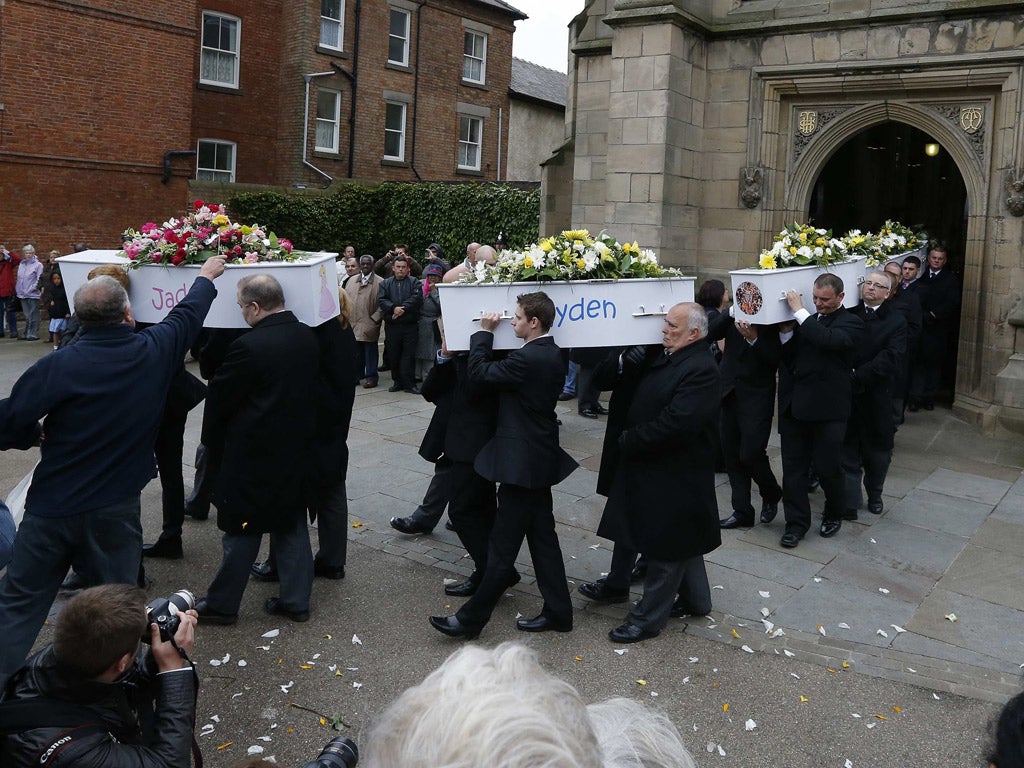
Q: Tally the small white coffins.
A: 4